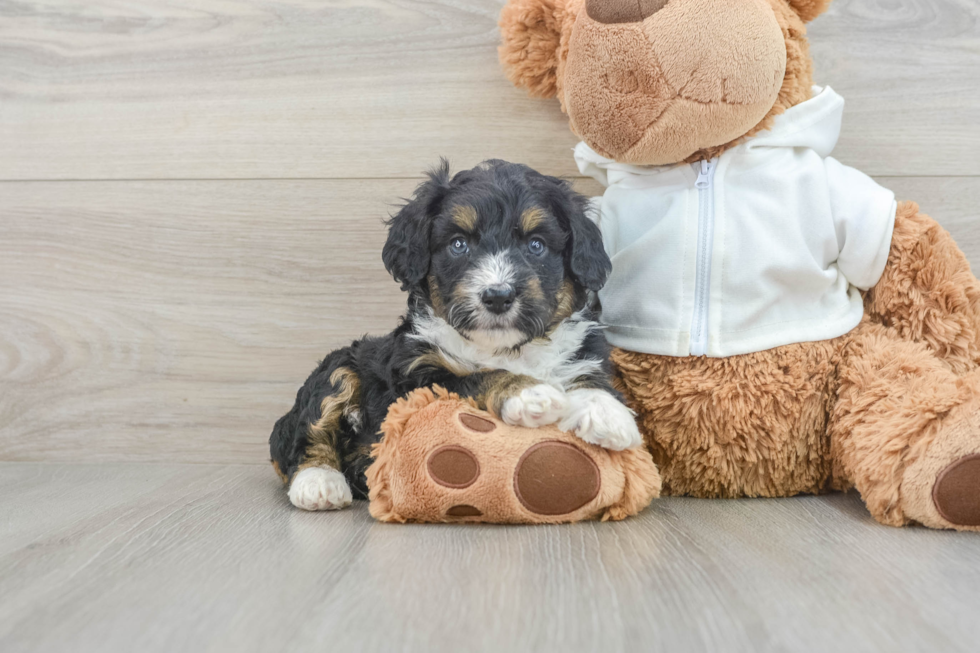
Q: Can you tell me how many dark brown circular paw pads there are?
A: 5